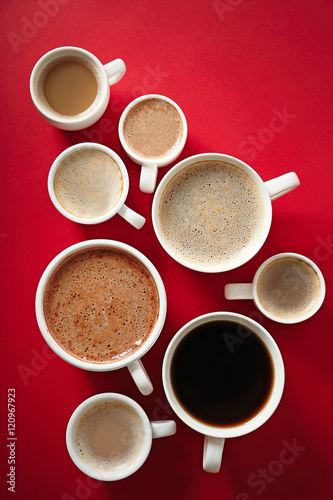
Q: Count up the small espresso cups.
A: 5